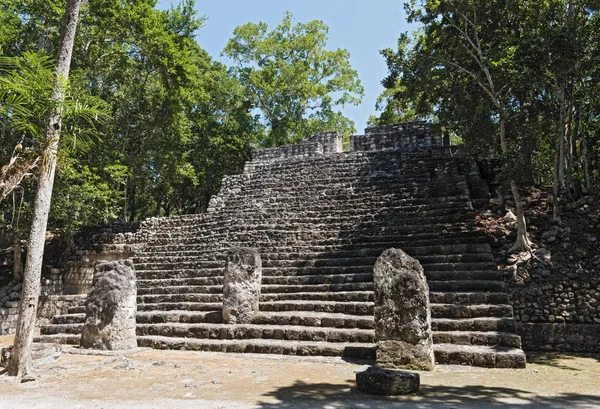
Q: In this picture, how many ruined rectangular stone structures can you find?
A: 3